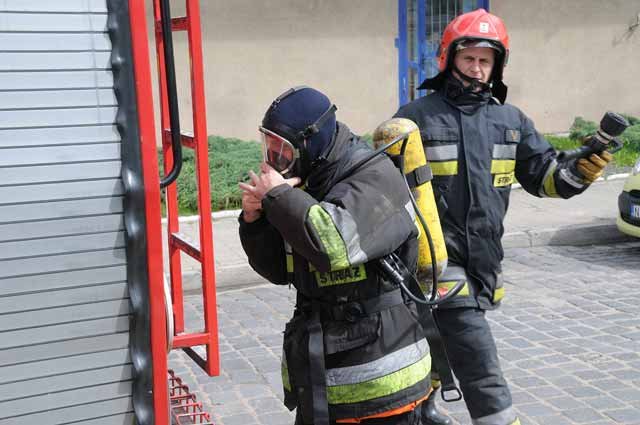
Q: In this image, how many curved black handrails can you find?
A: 1